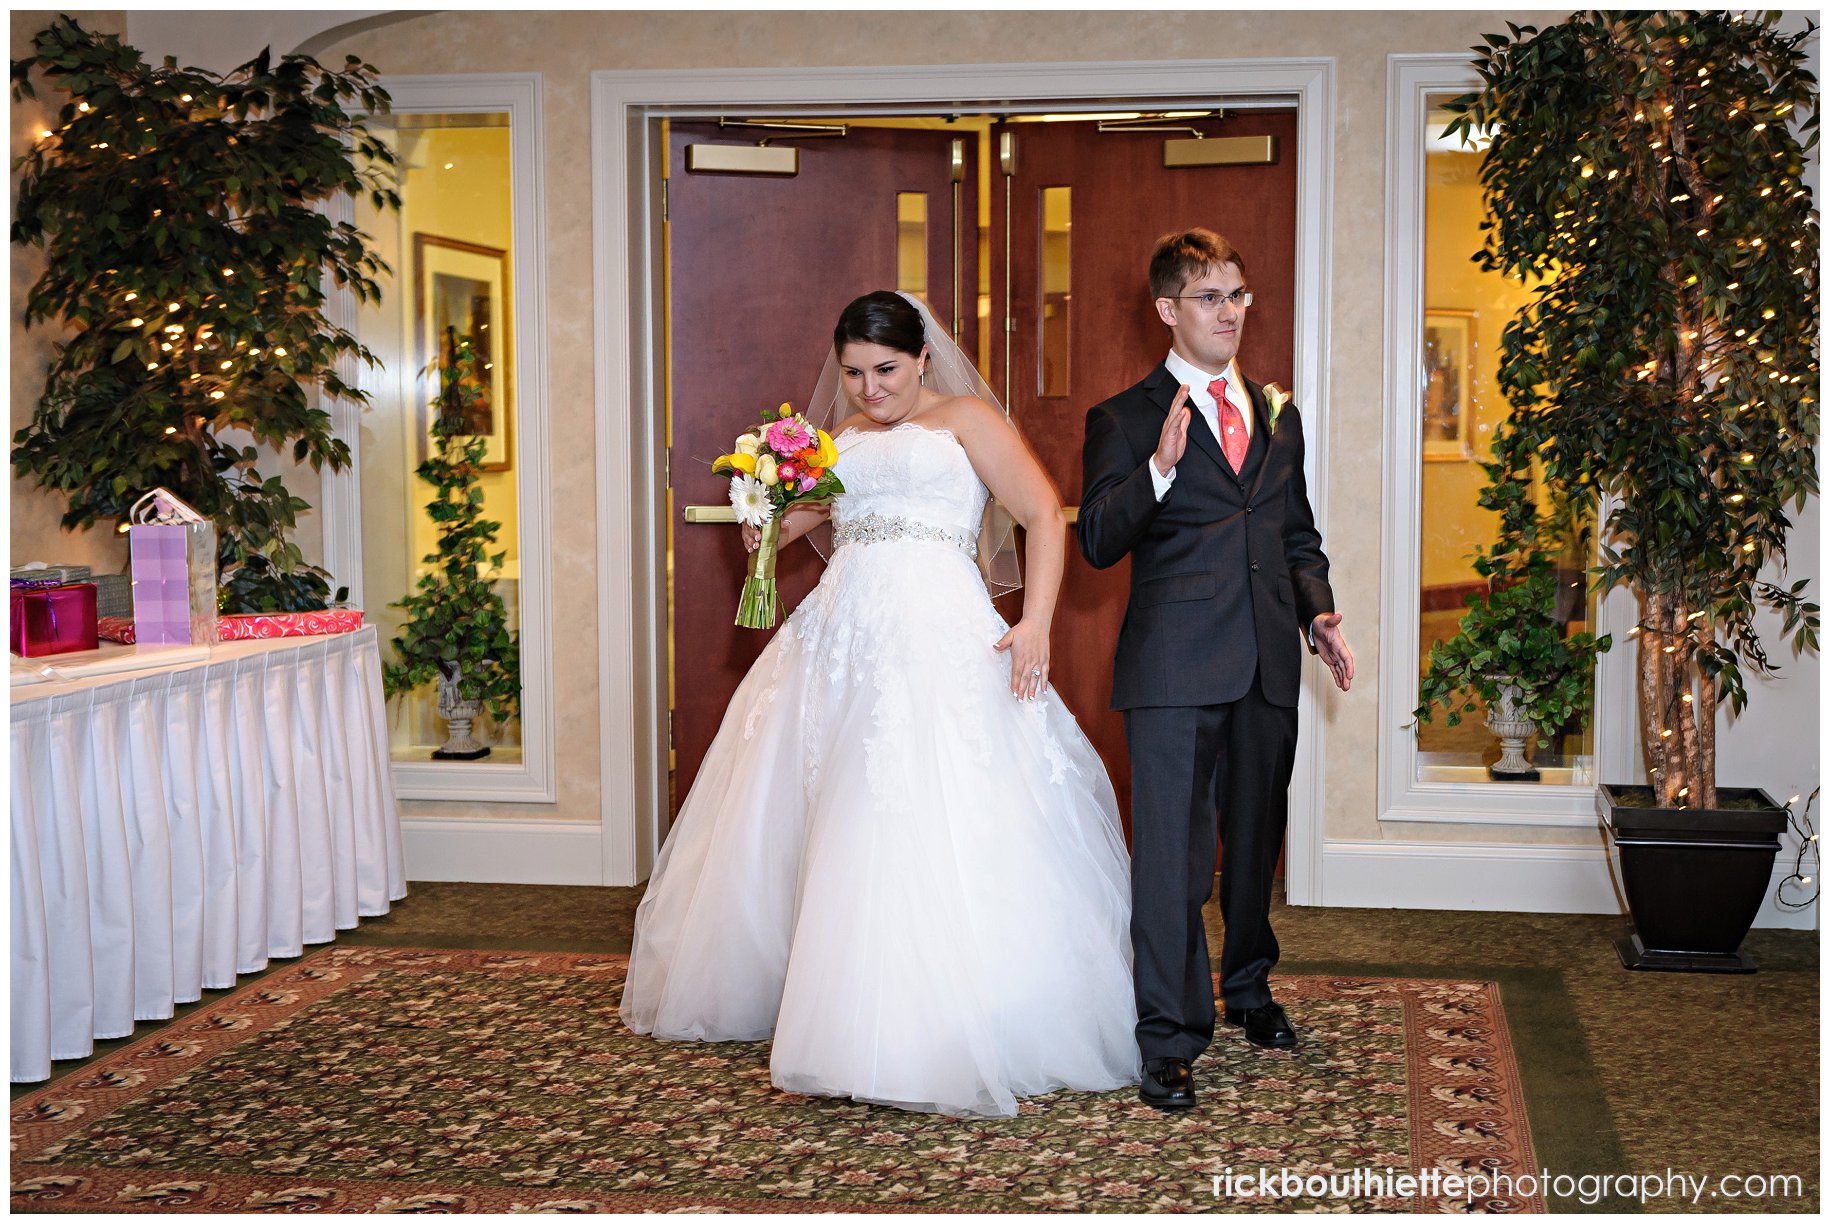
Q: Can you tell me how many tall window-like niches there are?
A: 2